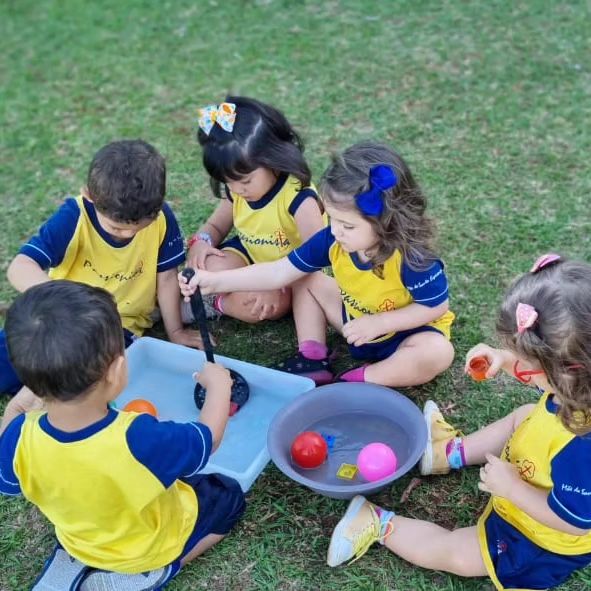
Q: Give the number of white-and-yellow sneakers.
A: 2